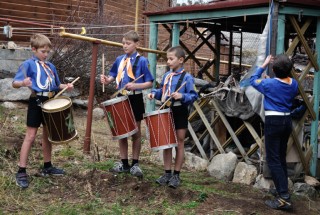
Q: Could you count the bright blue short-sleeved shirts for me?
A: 2